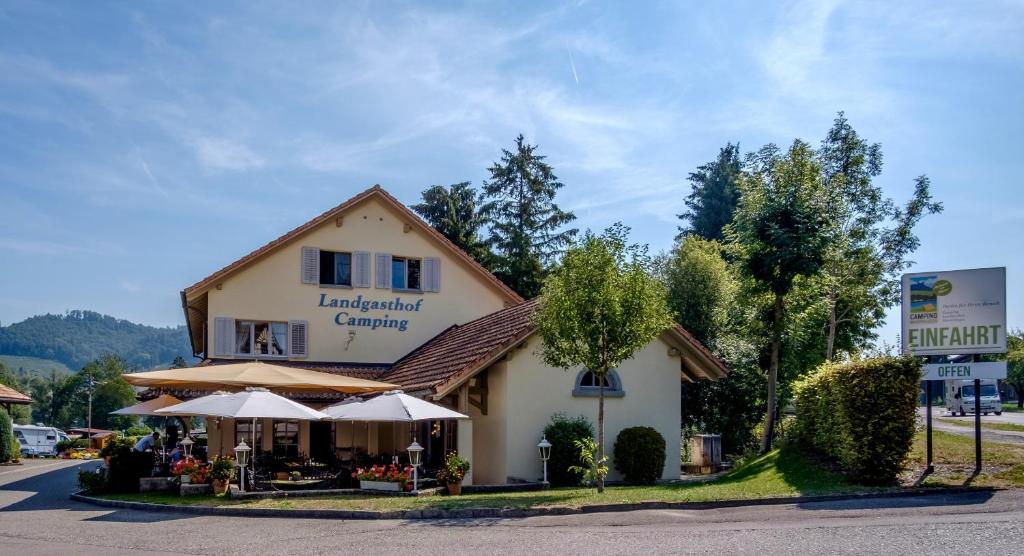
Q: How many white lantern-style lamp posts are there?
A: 4